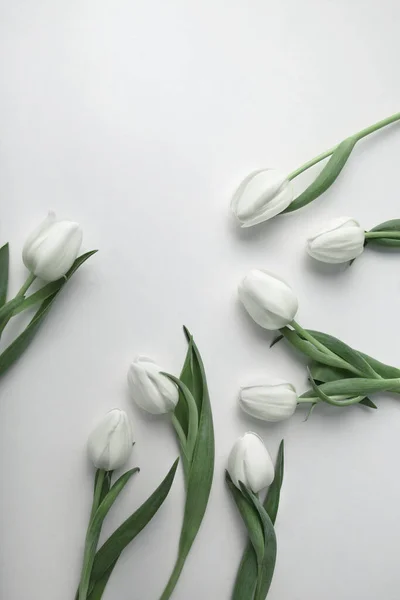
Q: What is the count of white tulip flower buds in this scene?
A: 8